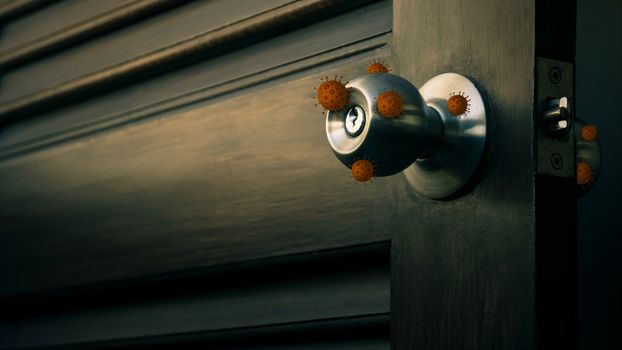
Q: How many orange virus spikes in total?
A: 7